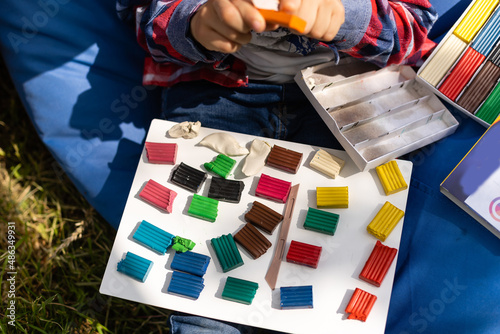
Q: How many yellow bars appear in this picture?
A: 4